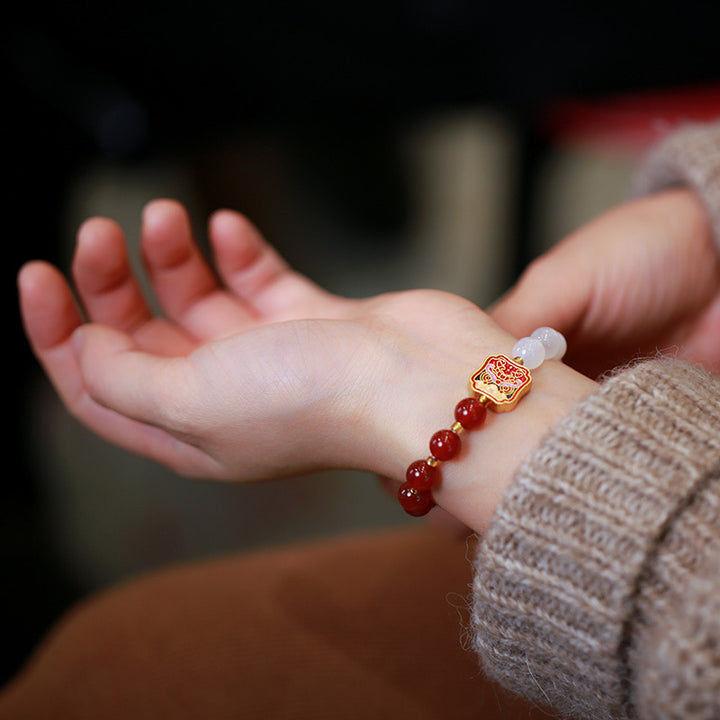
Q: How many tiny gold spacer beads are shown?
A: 4